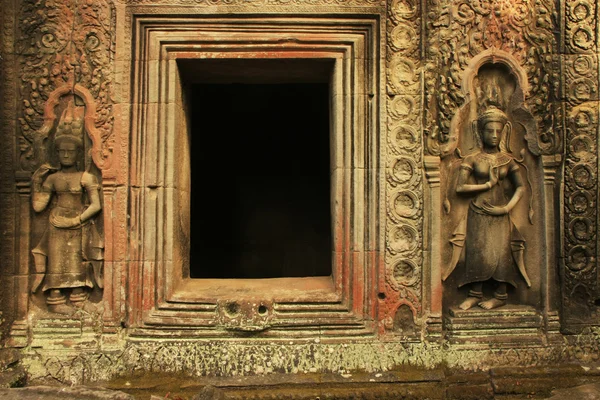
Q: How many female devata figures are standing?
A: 2